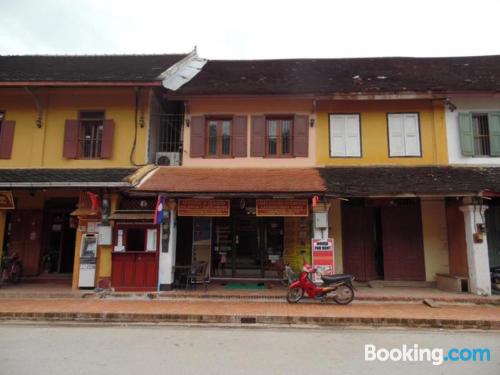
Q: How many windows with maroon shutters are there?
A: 4